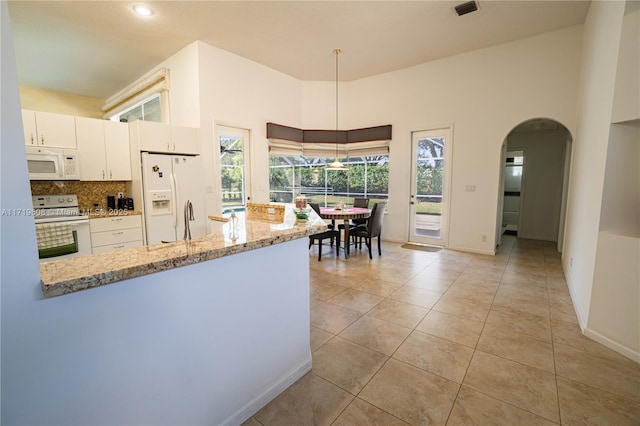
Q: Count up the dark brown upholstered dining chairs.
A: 4